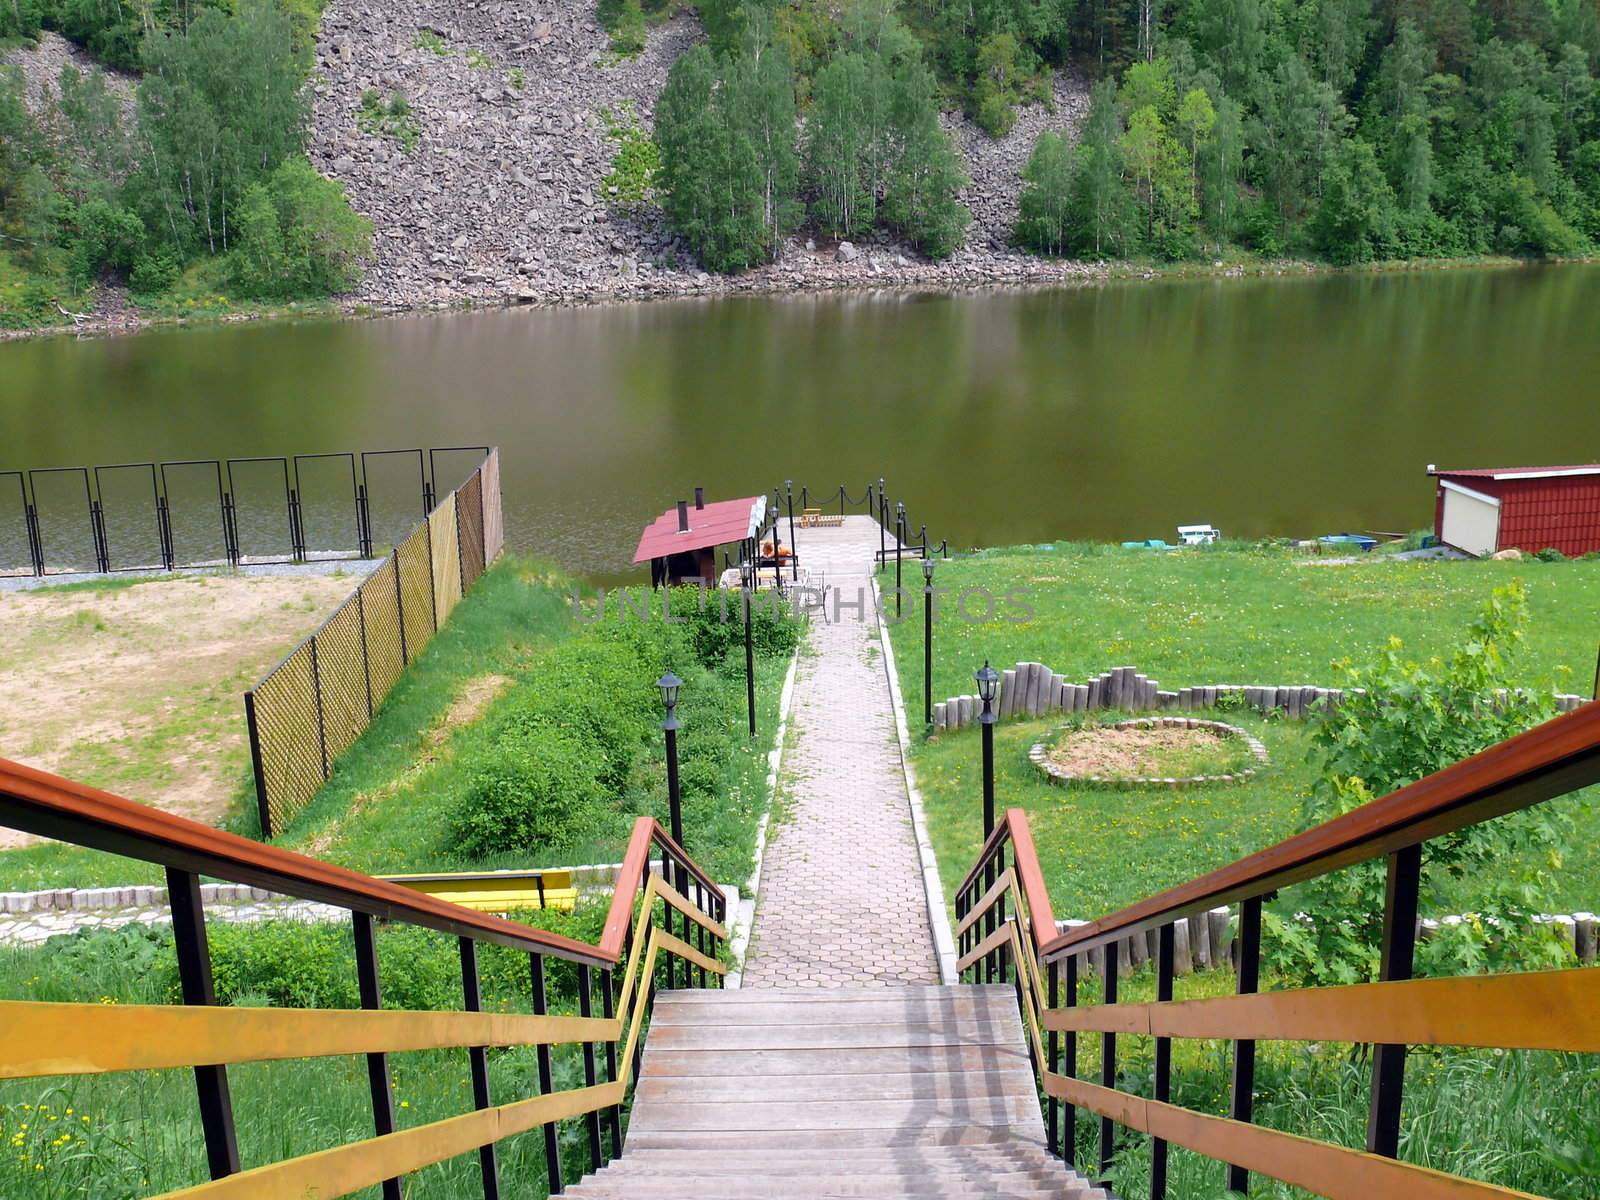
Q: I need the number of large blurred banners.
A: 0